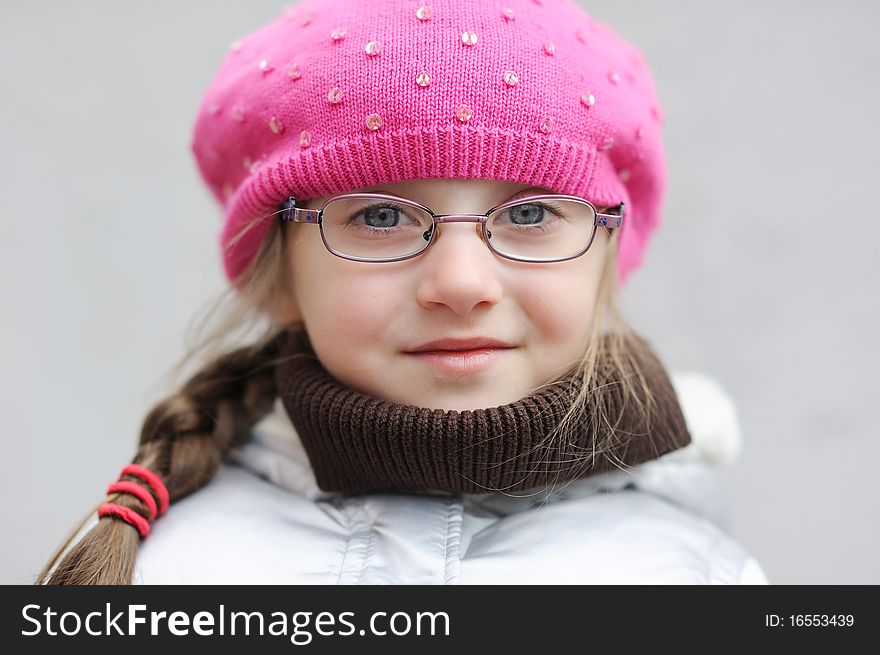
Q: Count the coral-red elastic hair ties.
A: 3